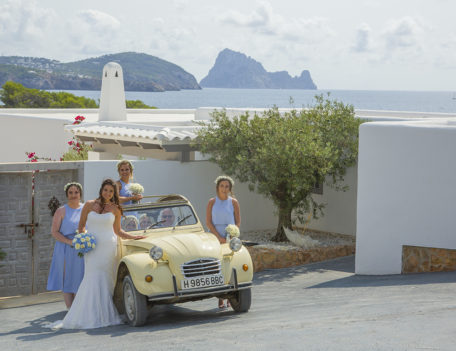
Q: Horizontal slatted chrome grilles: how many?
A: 1